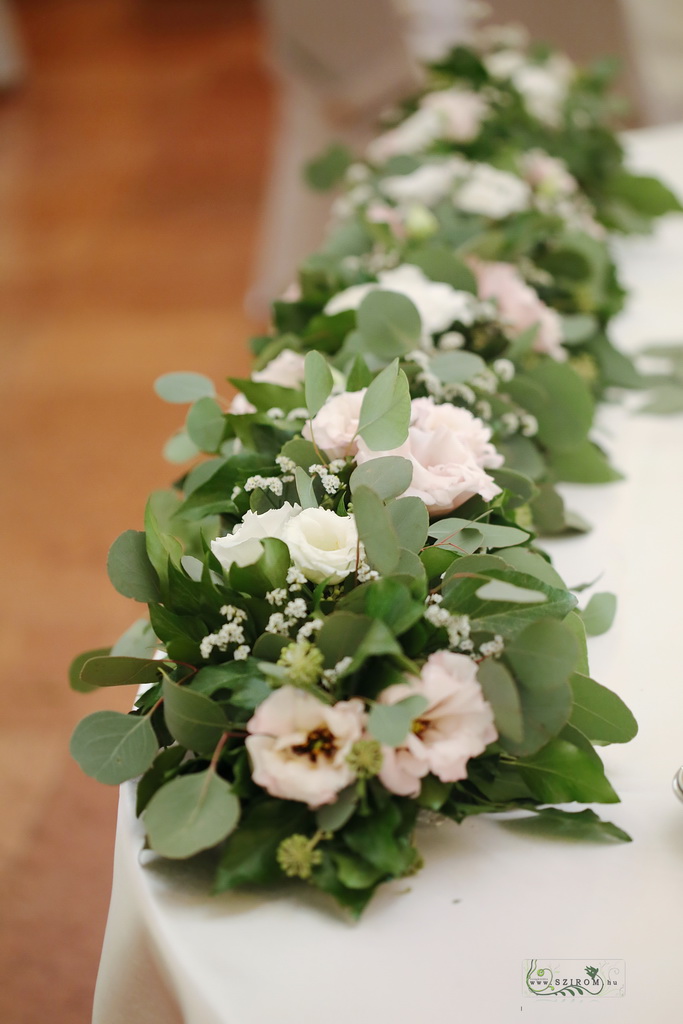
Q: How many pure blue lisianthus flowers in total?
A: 0